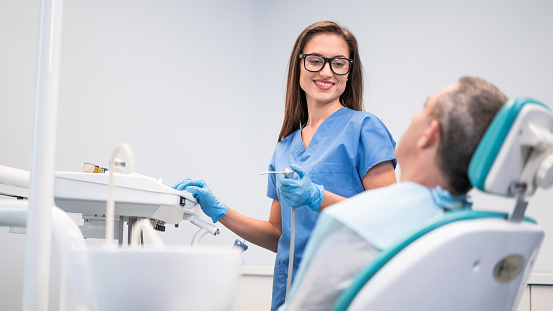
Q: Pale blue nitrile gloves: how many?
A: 2